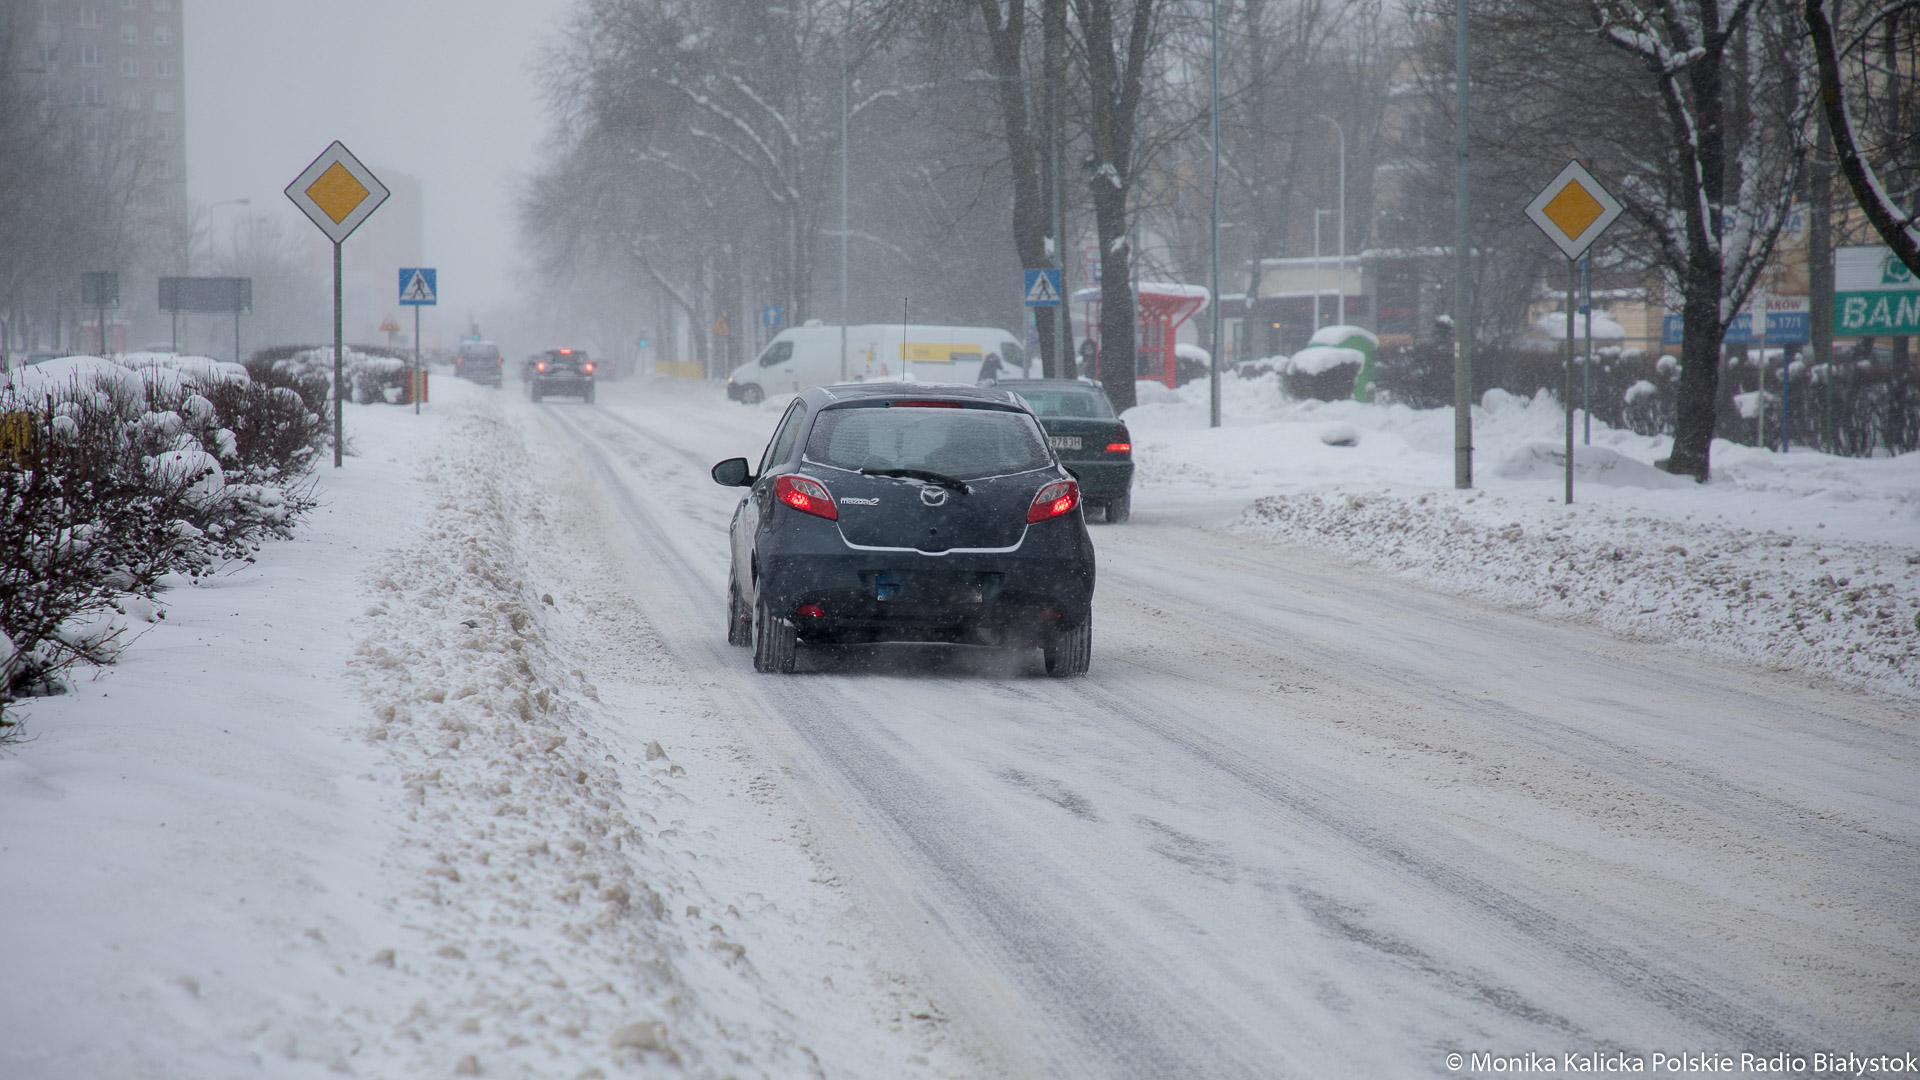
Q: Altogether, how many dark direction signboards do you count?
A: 2